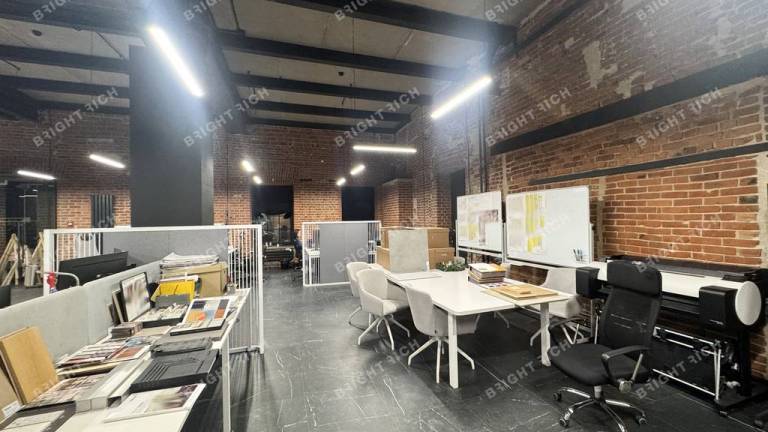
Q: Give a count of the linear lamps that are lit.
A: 9